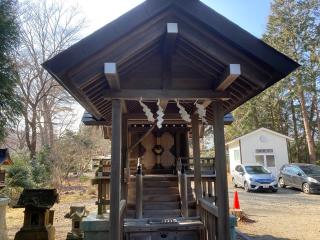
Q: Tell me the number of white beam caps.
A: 3